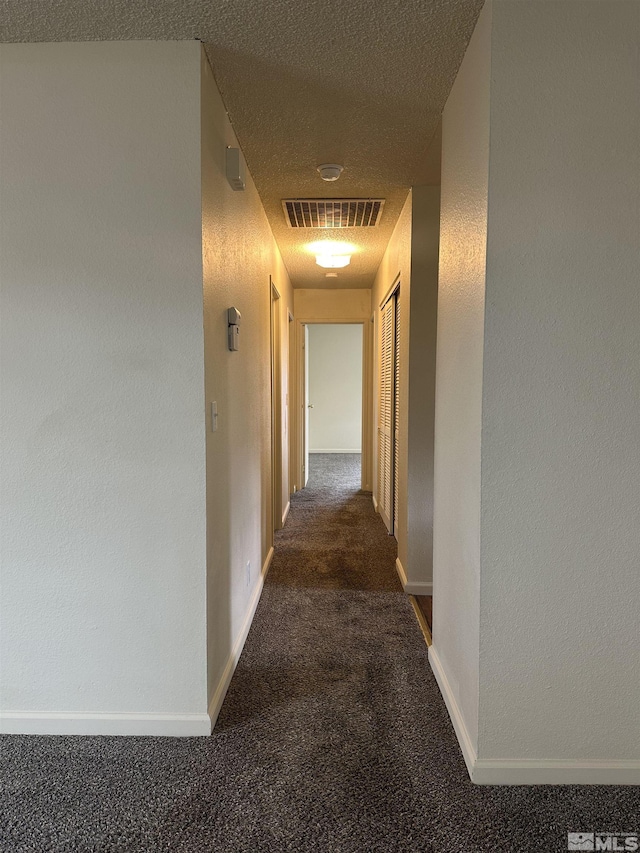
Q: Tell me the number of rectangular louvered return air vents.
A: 1